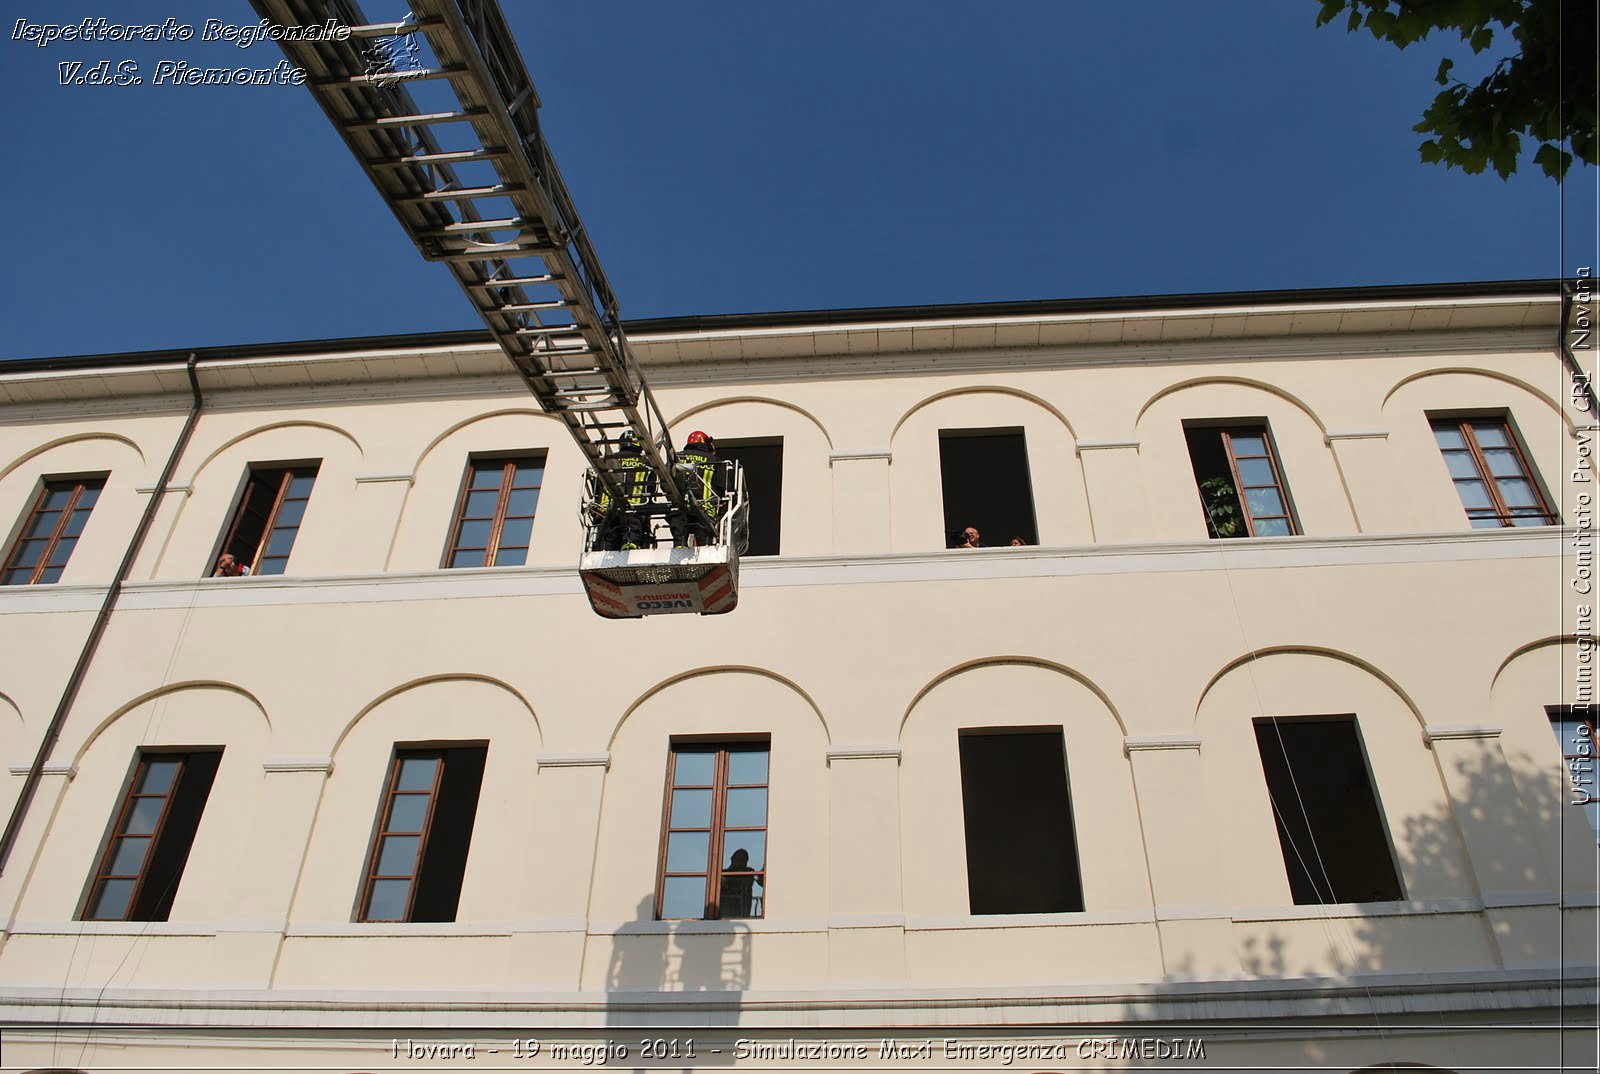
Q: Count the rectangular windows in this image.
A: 13